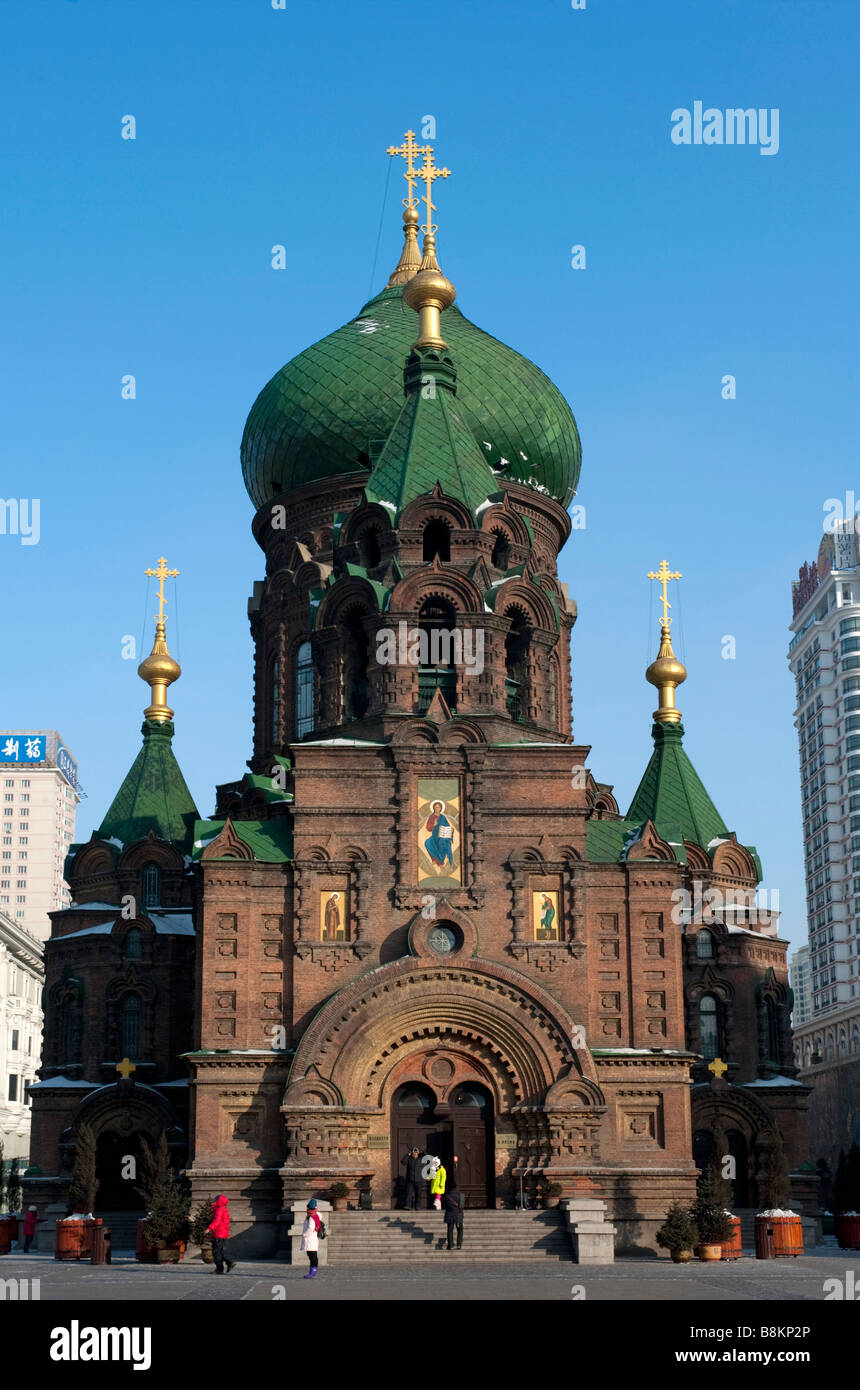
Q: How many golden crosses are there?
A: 6